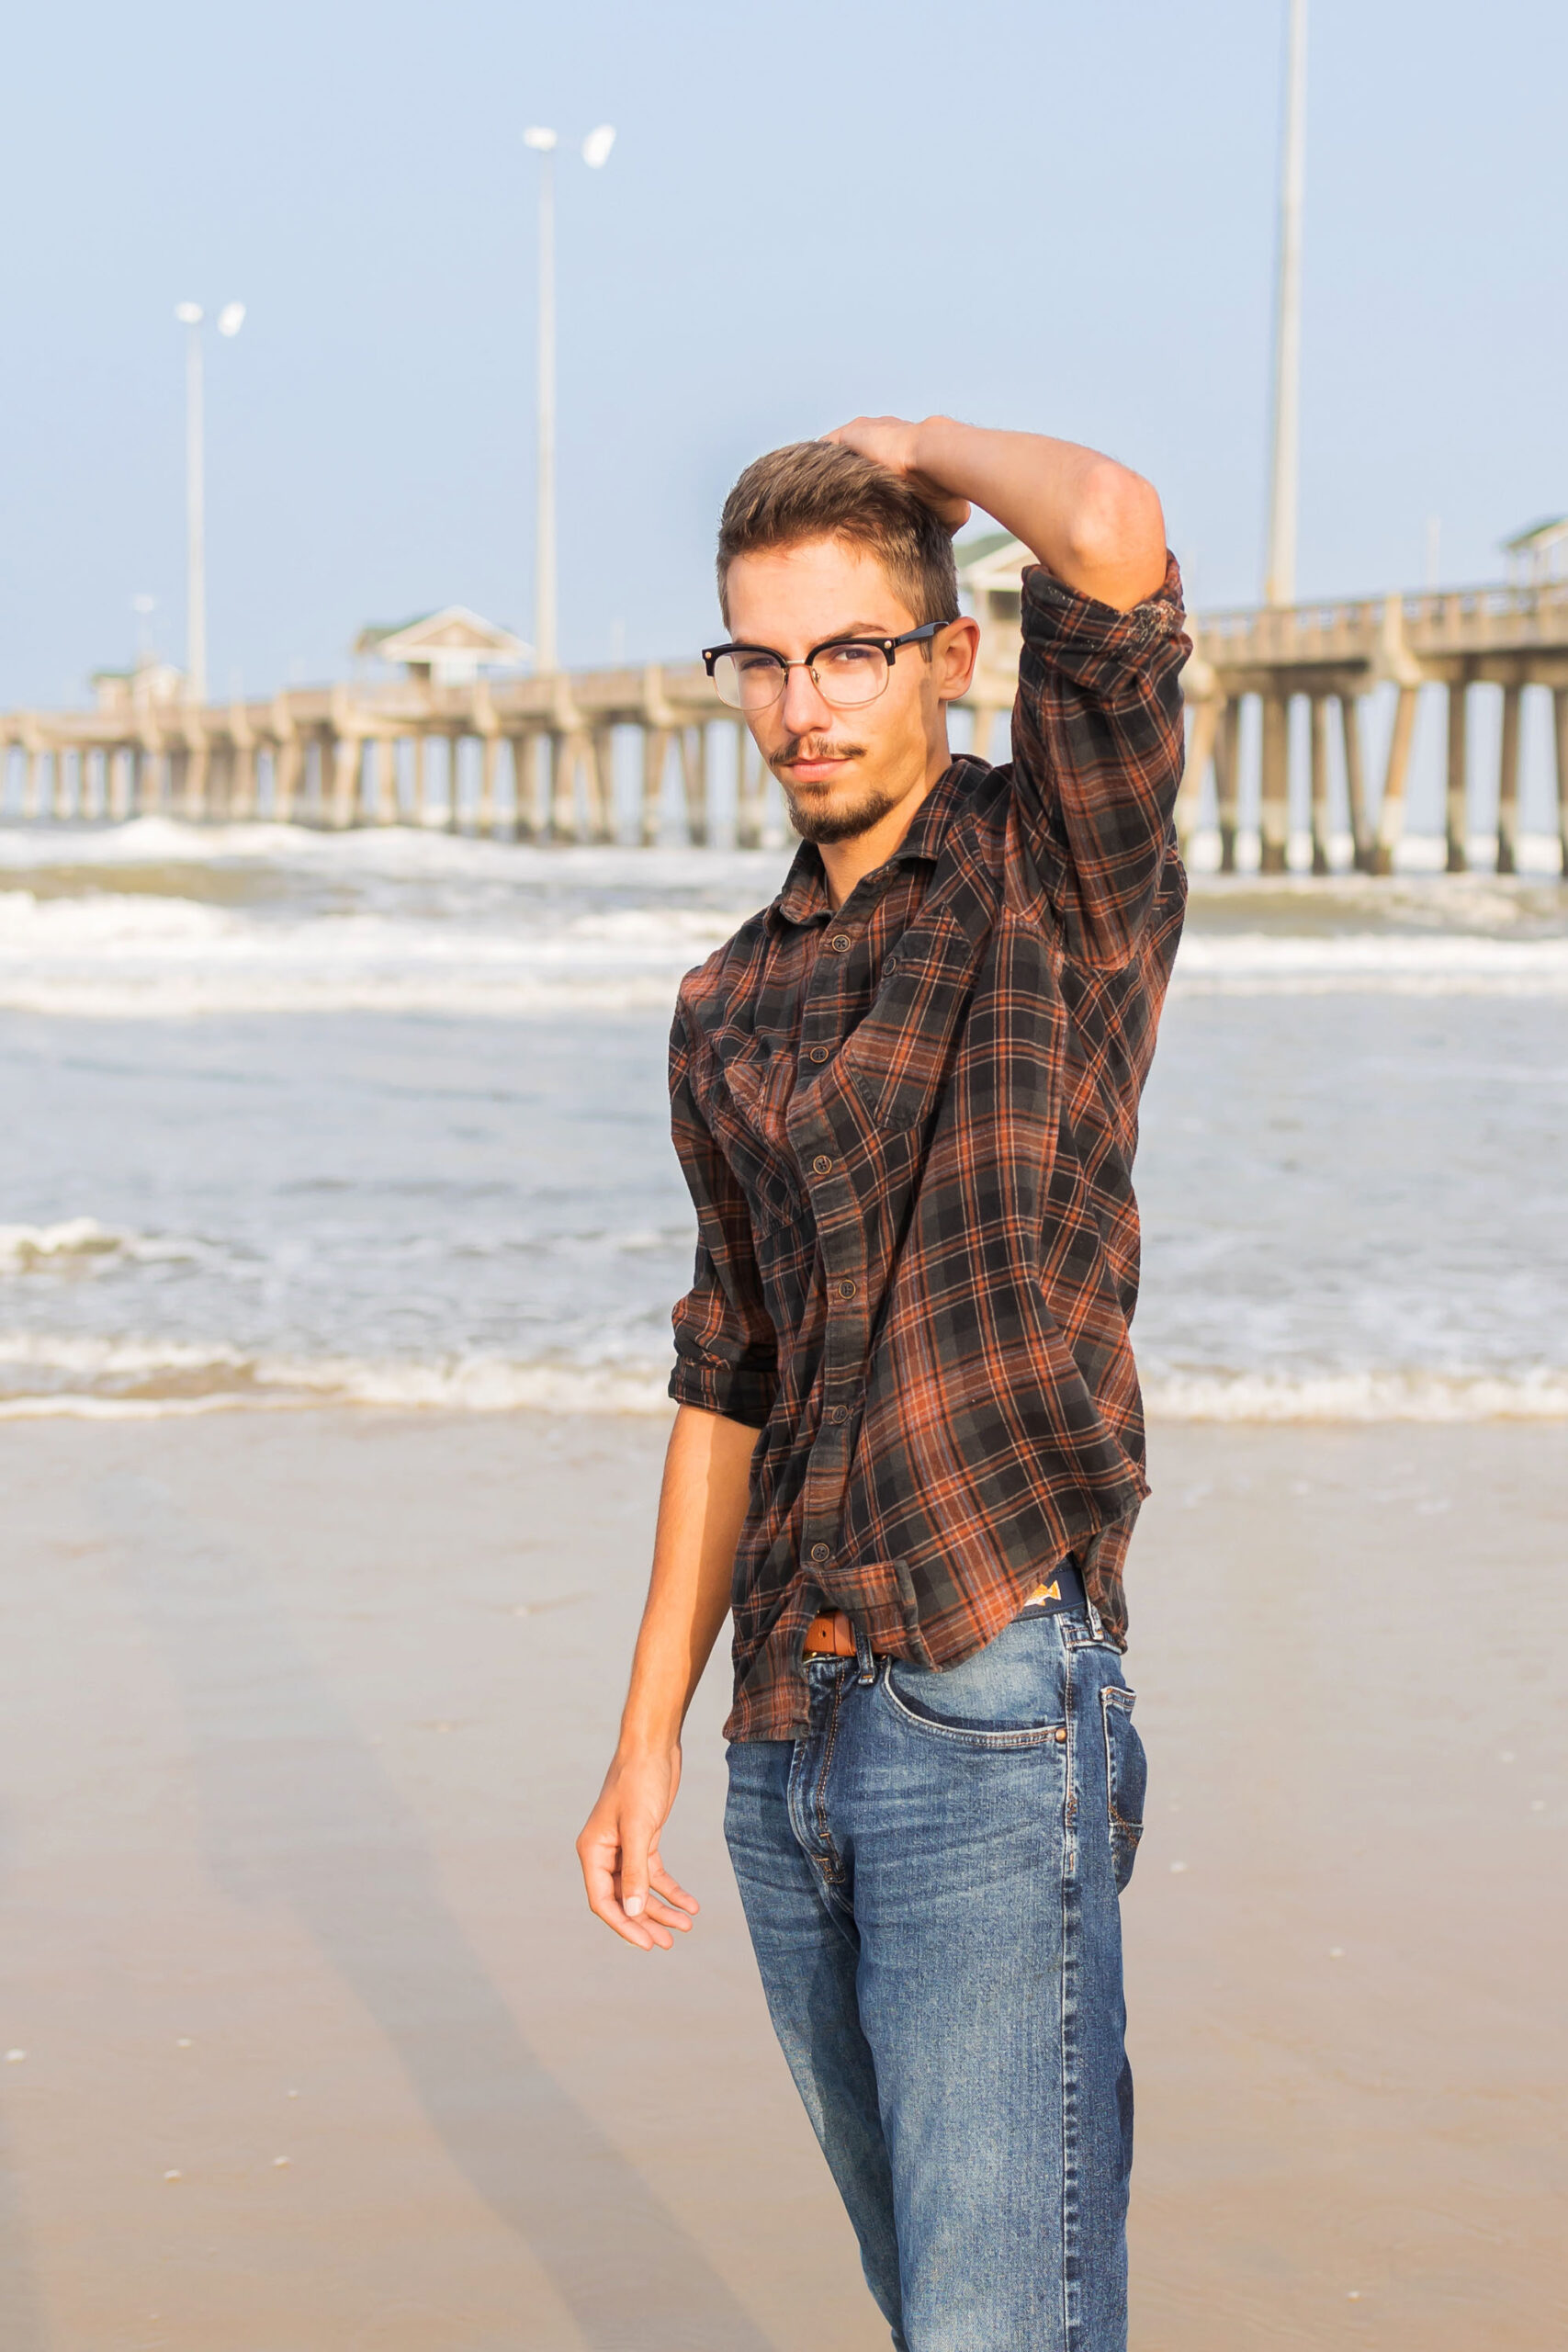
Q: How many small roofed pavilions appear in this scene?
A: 4